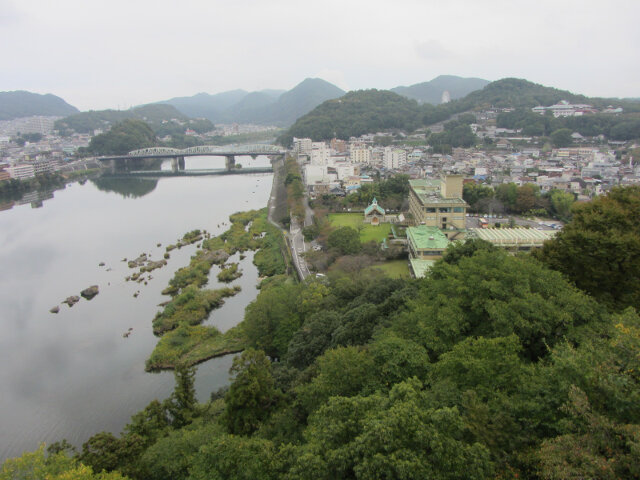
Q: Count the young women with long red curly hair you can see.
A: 0